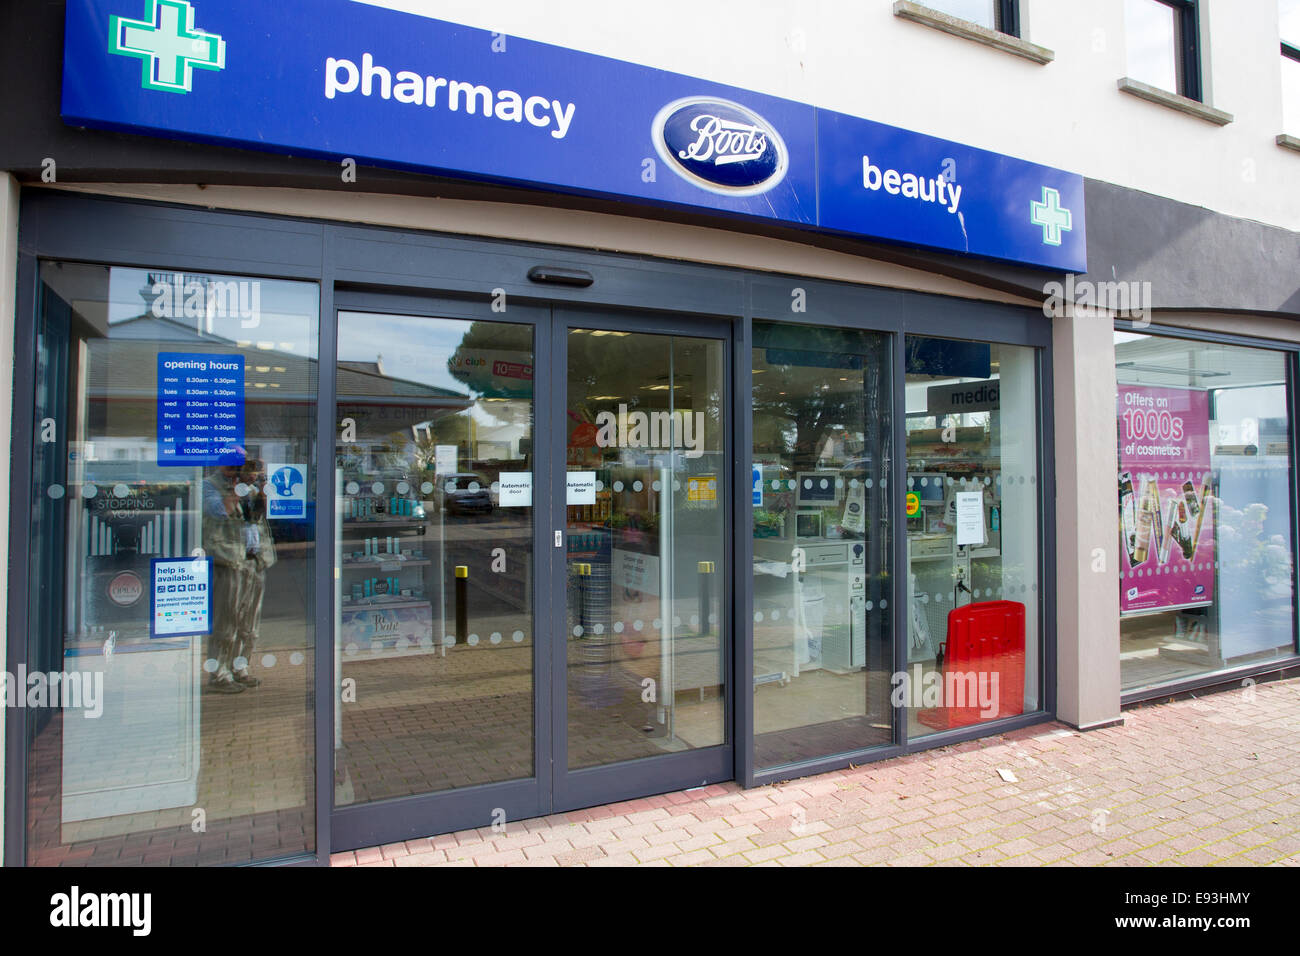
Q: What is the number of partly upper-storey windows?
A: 3